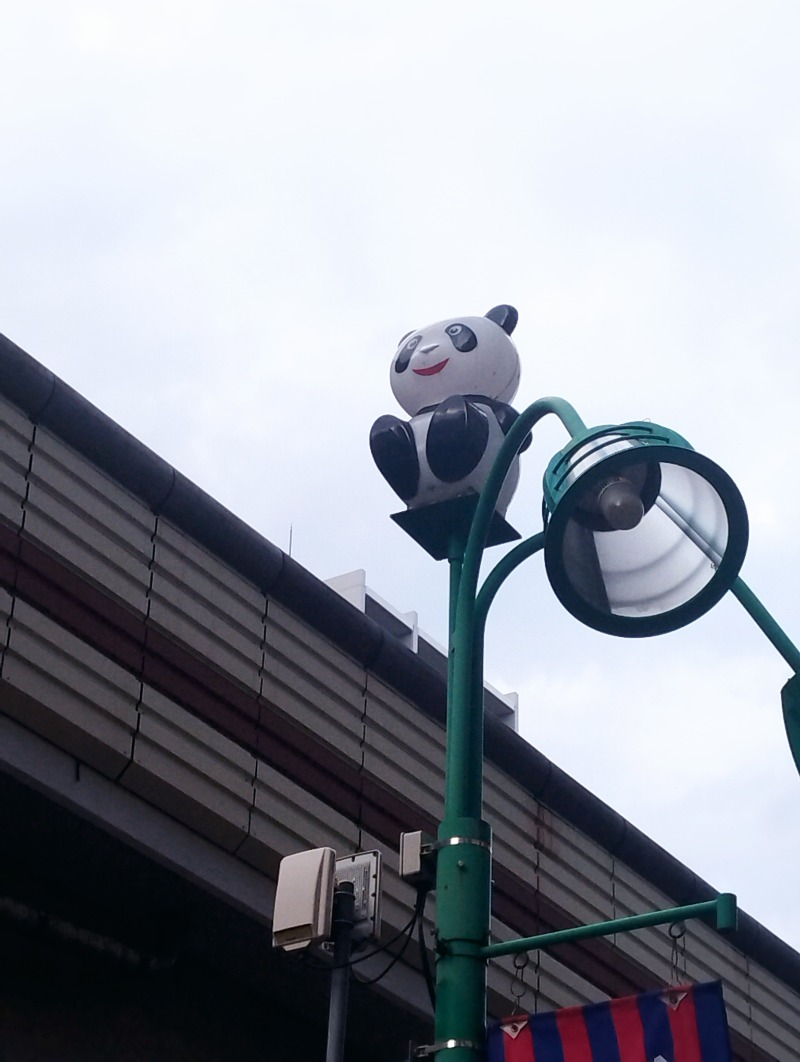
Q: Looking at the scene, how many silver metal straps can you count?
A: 2